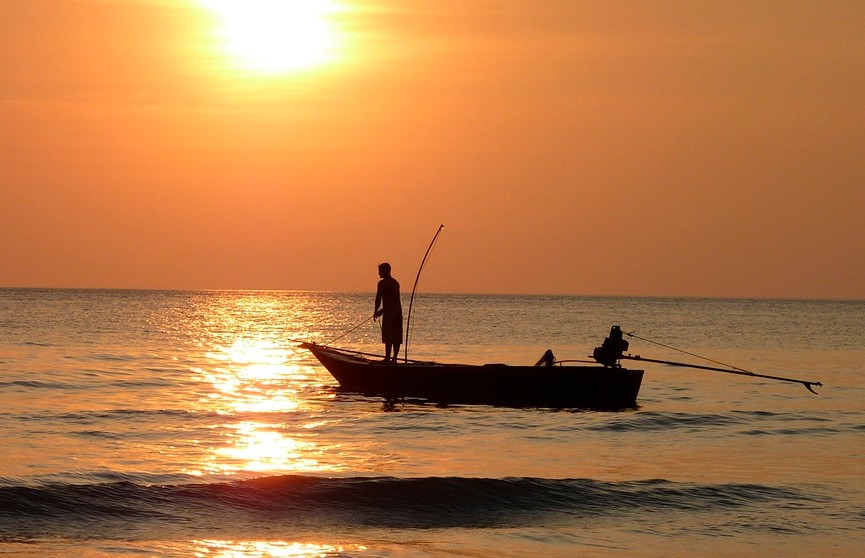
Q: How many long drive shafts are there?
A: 1